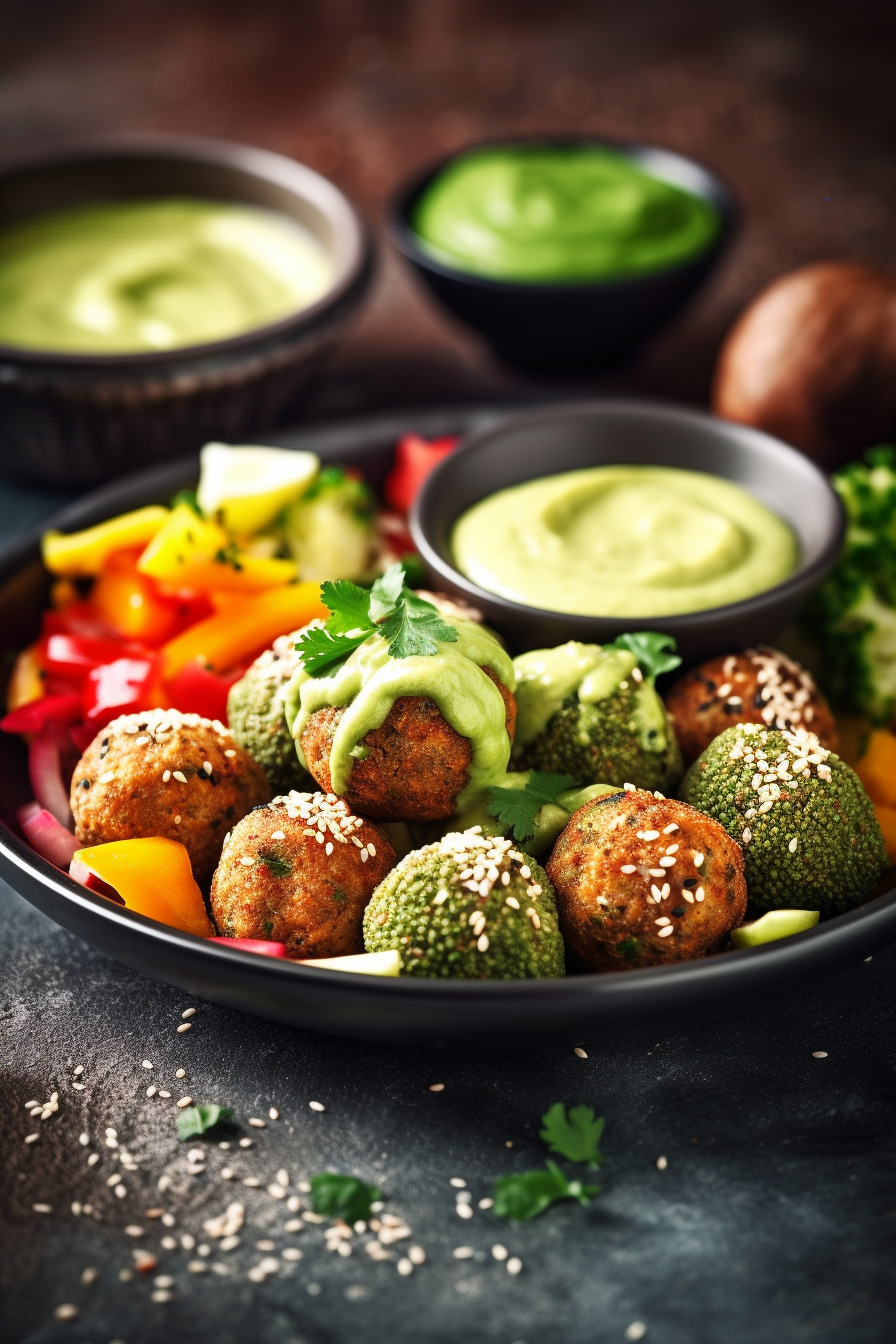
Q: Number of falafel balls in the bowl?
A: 9